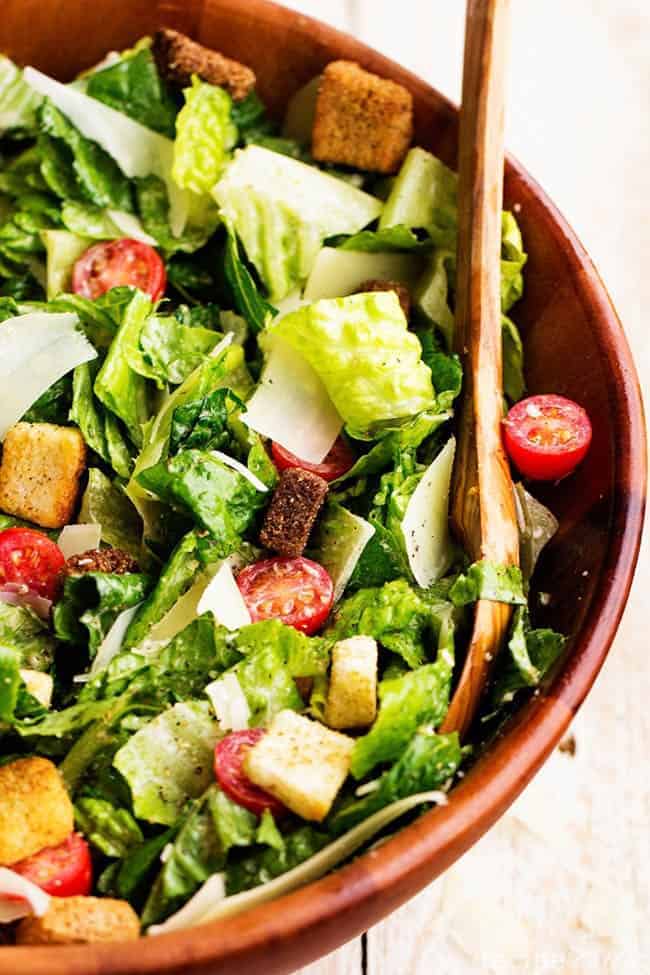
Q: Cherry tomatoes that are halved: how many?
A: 7